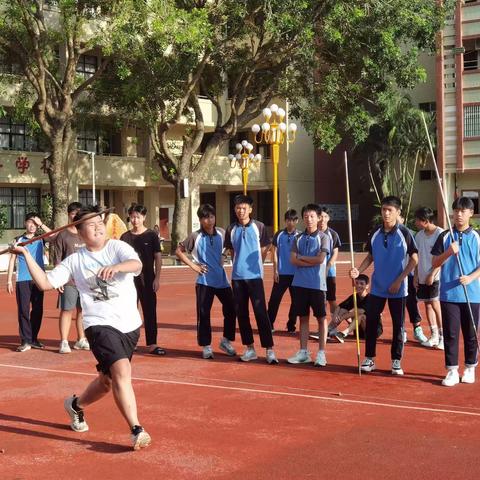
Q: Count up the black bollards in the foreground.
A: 0